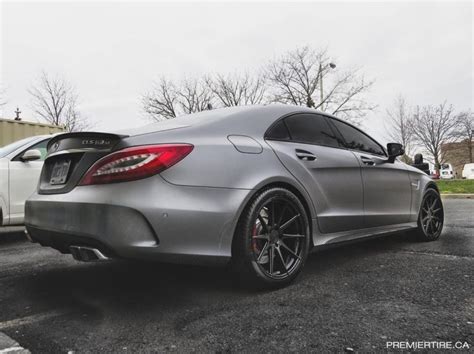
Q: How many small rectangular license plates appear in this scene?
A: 1